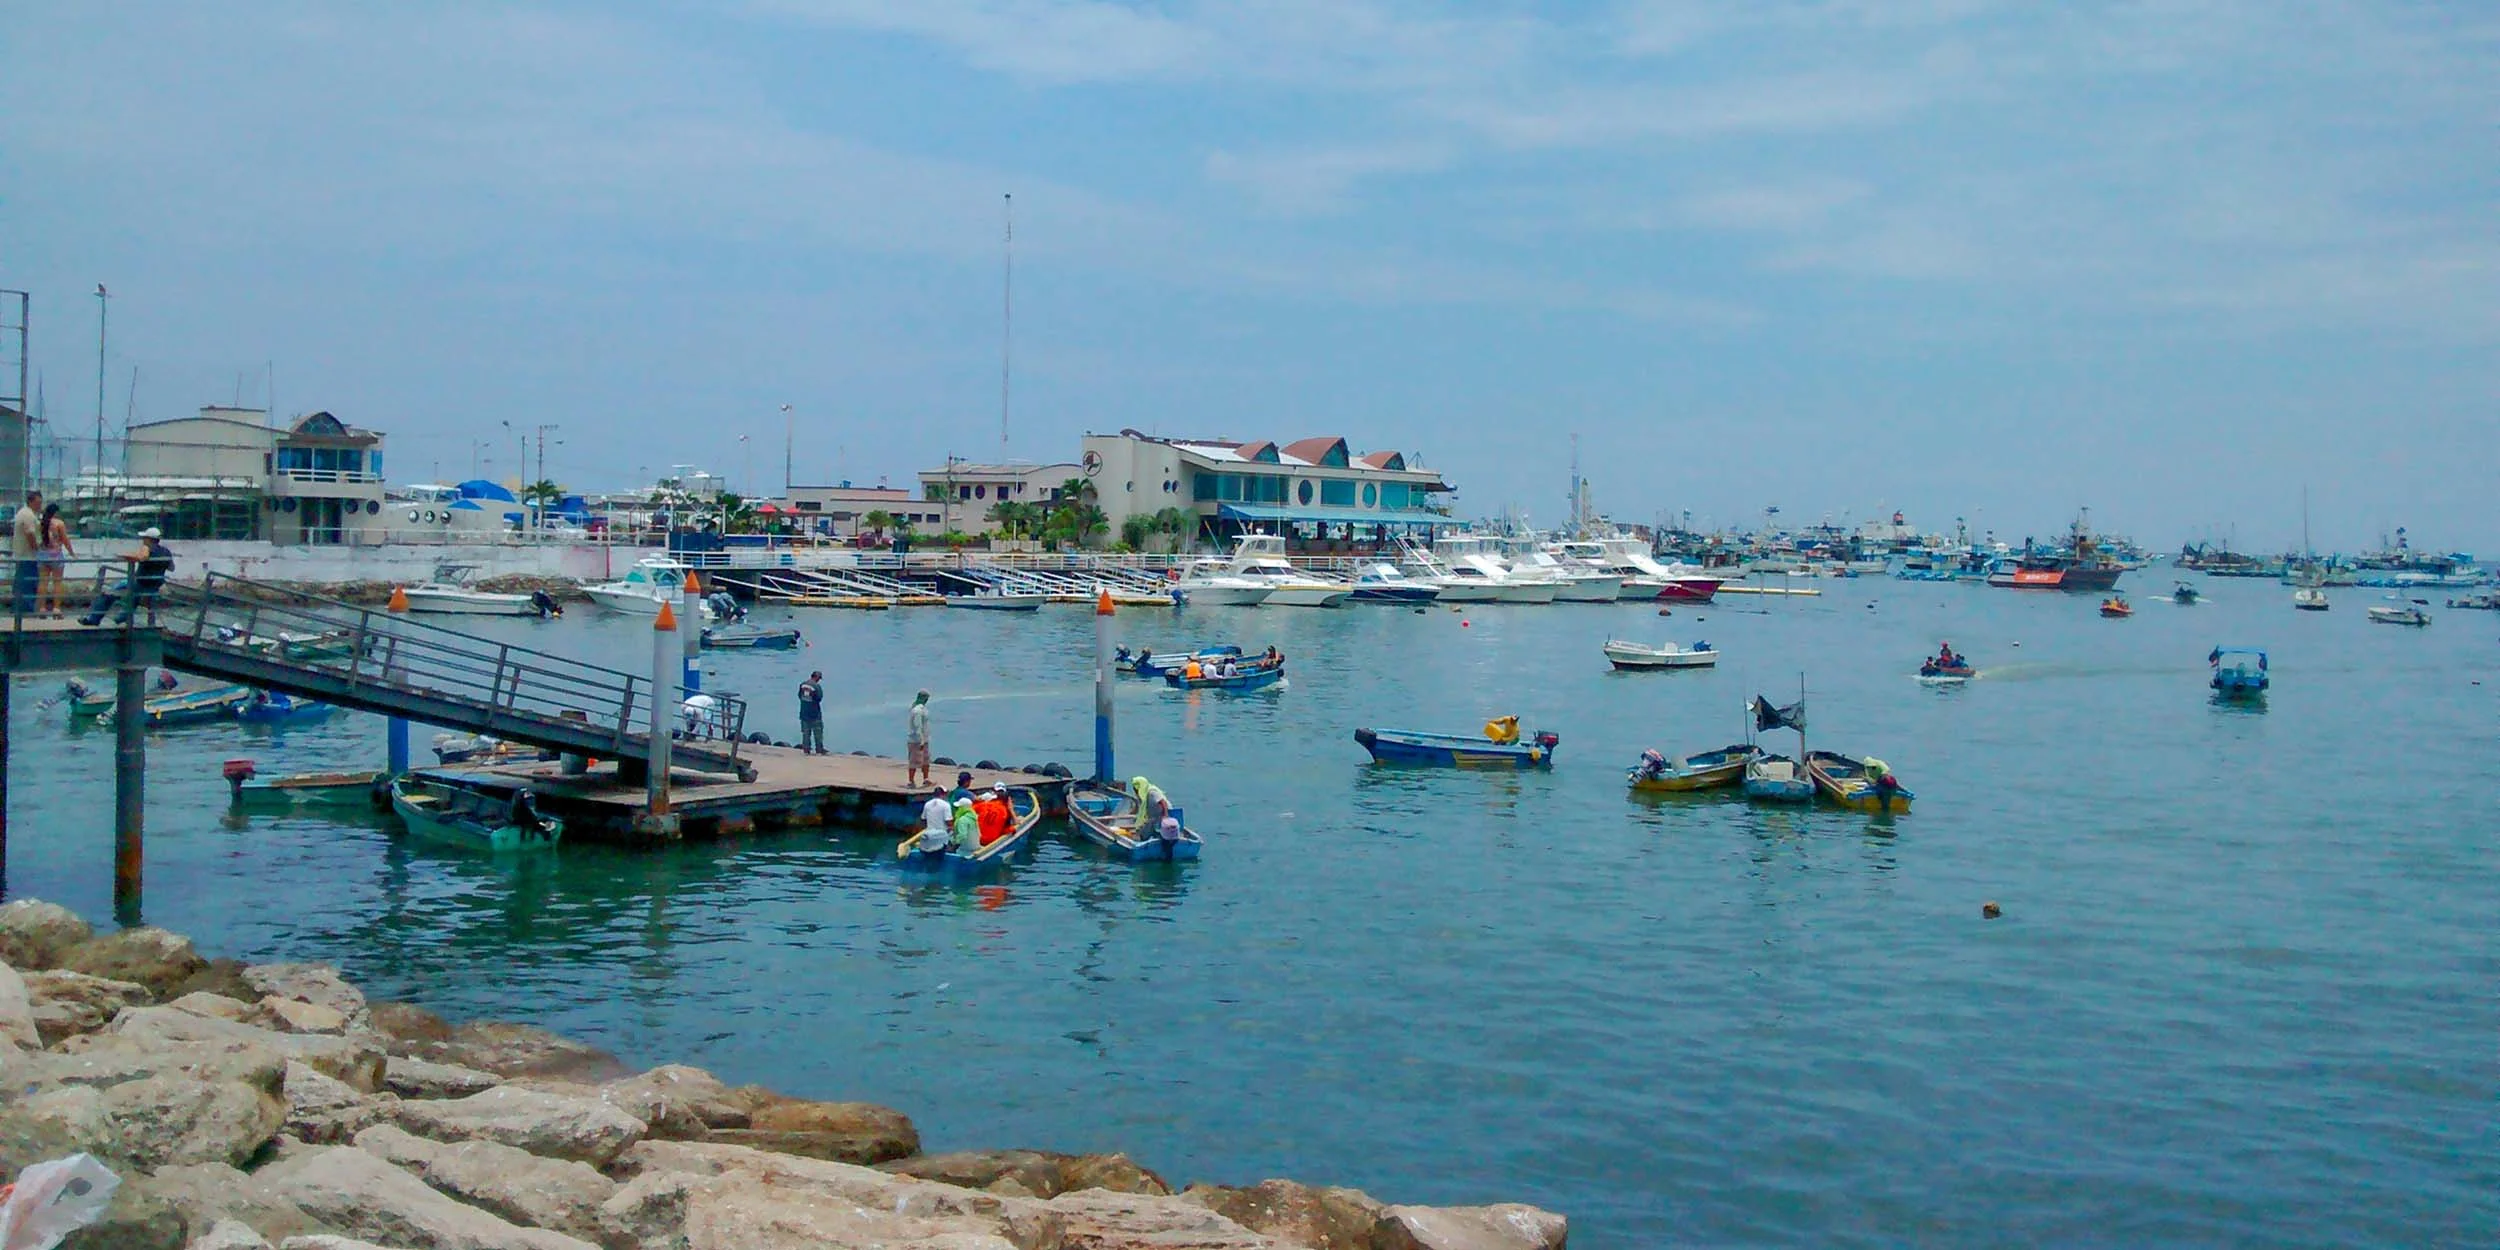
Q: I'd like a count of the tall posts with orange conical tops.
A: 4